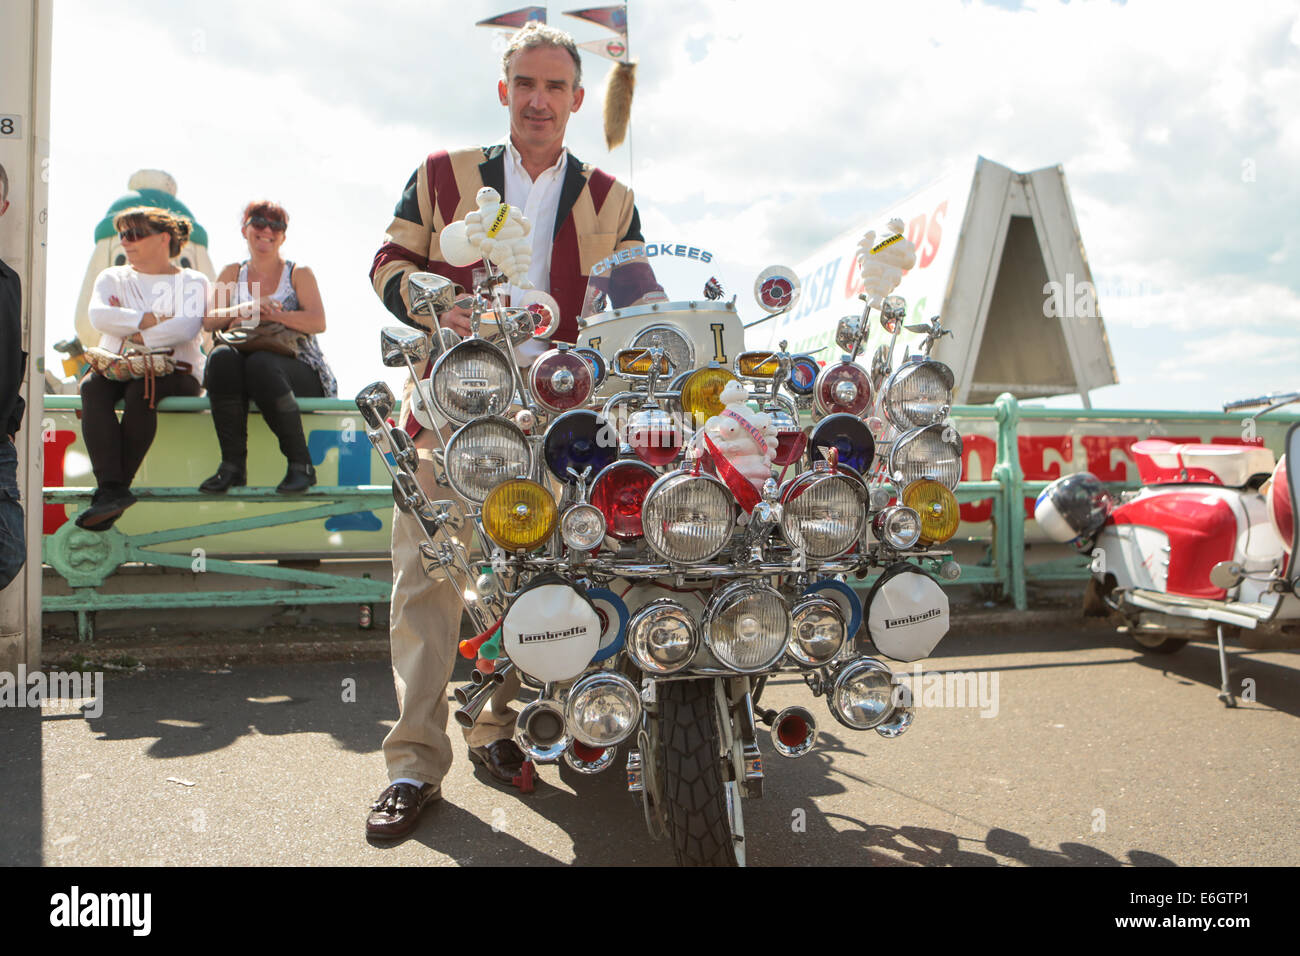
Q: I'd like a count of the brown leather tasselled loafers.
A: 2